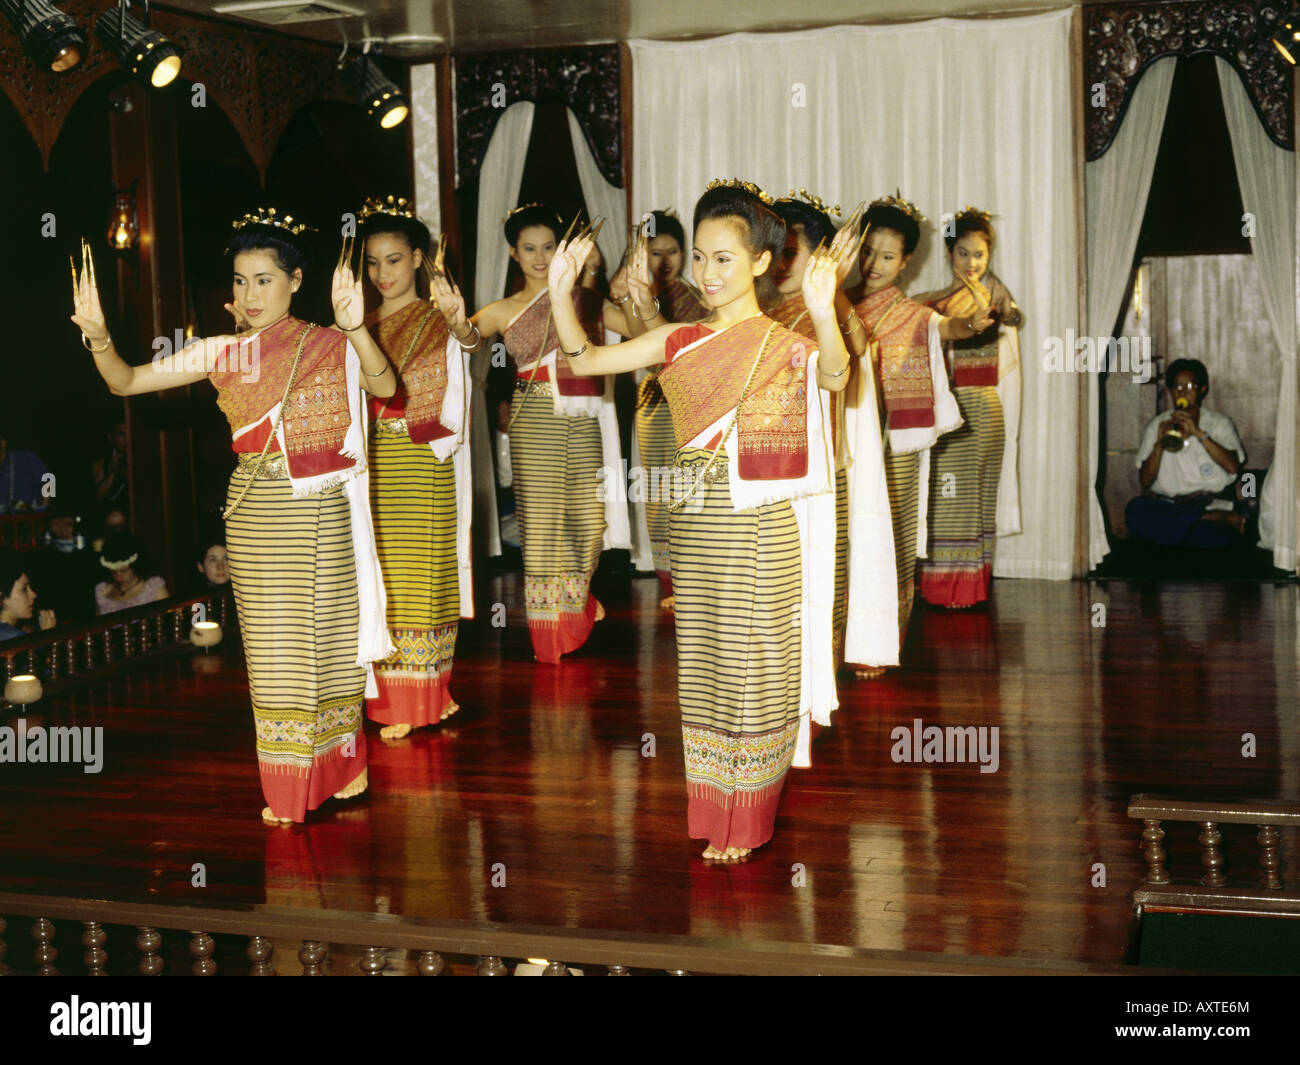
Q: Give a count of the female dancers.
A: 8